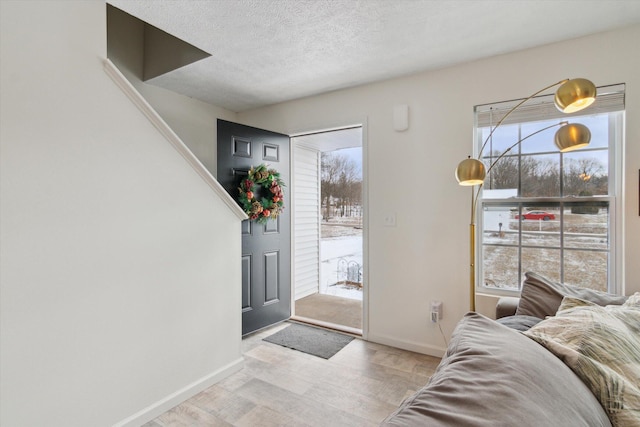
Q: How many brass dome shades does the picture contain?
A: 3